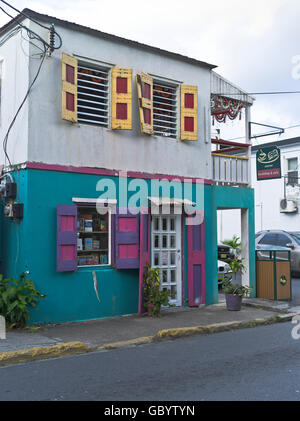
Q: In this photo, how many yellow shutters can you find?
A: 4